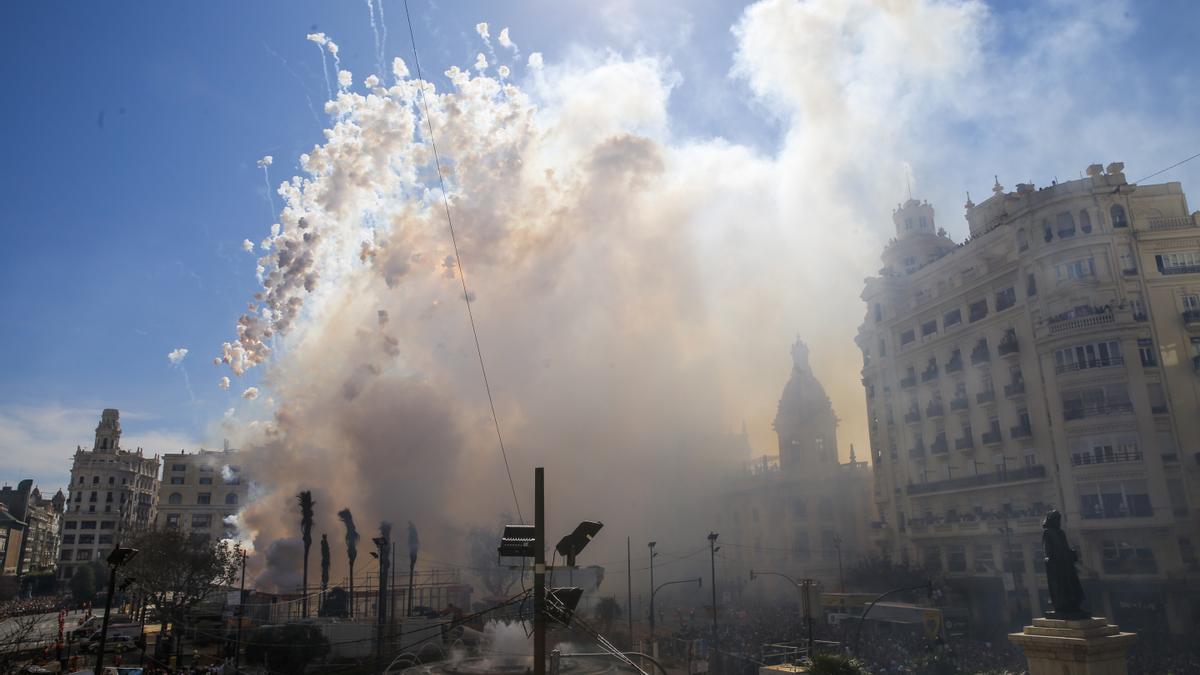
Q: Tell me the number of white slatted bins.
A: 0